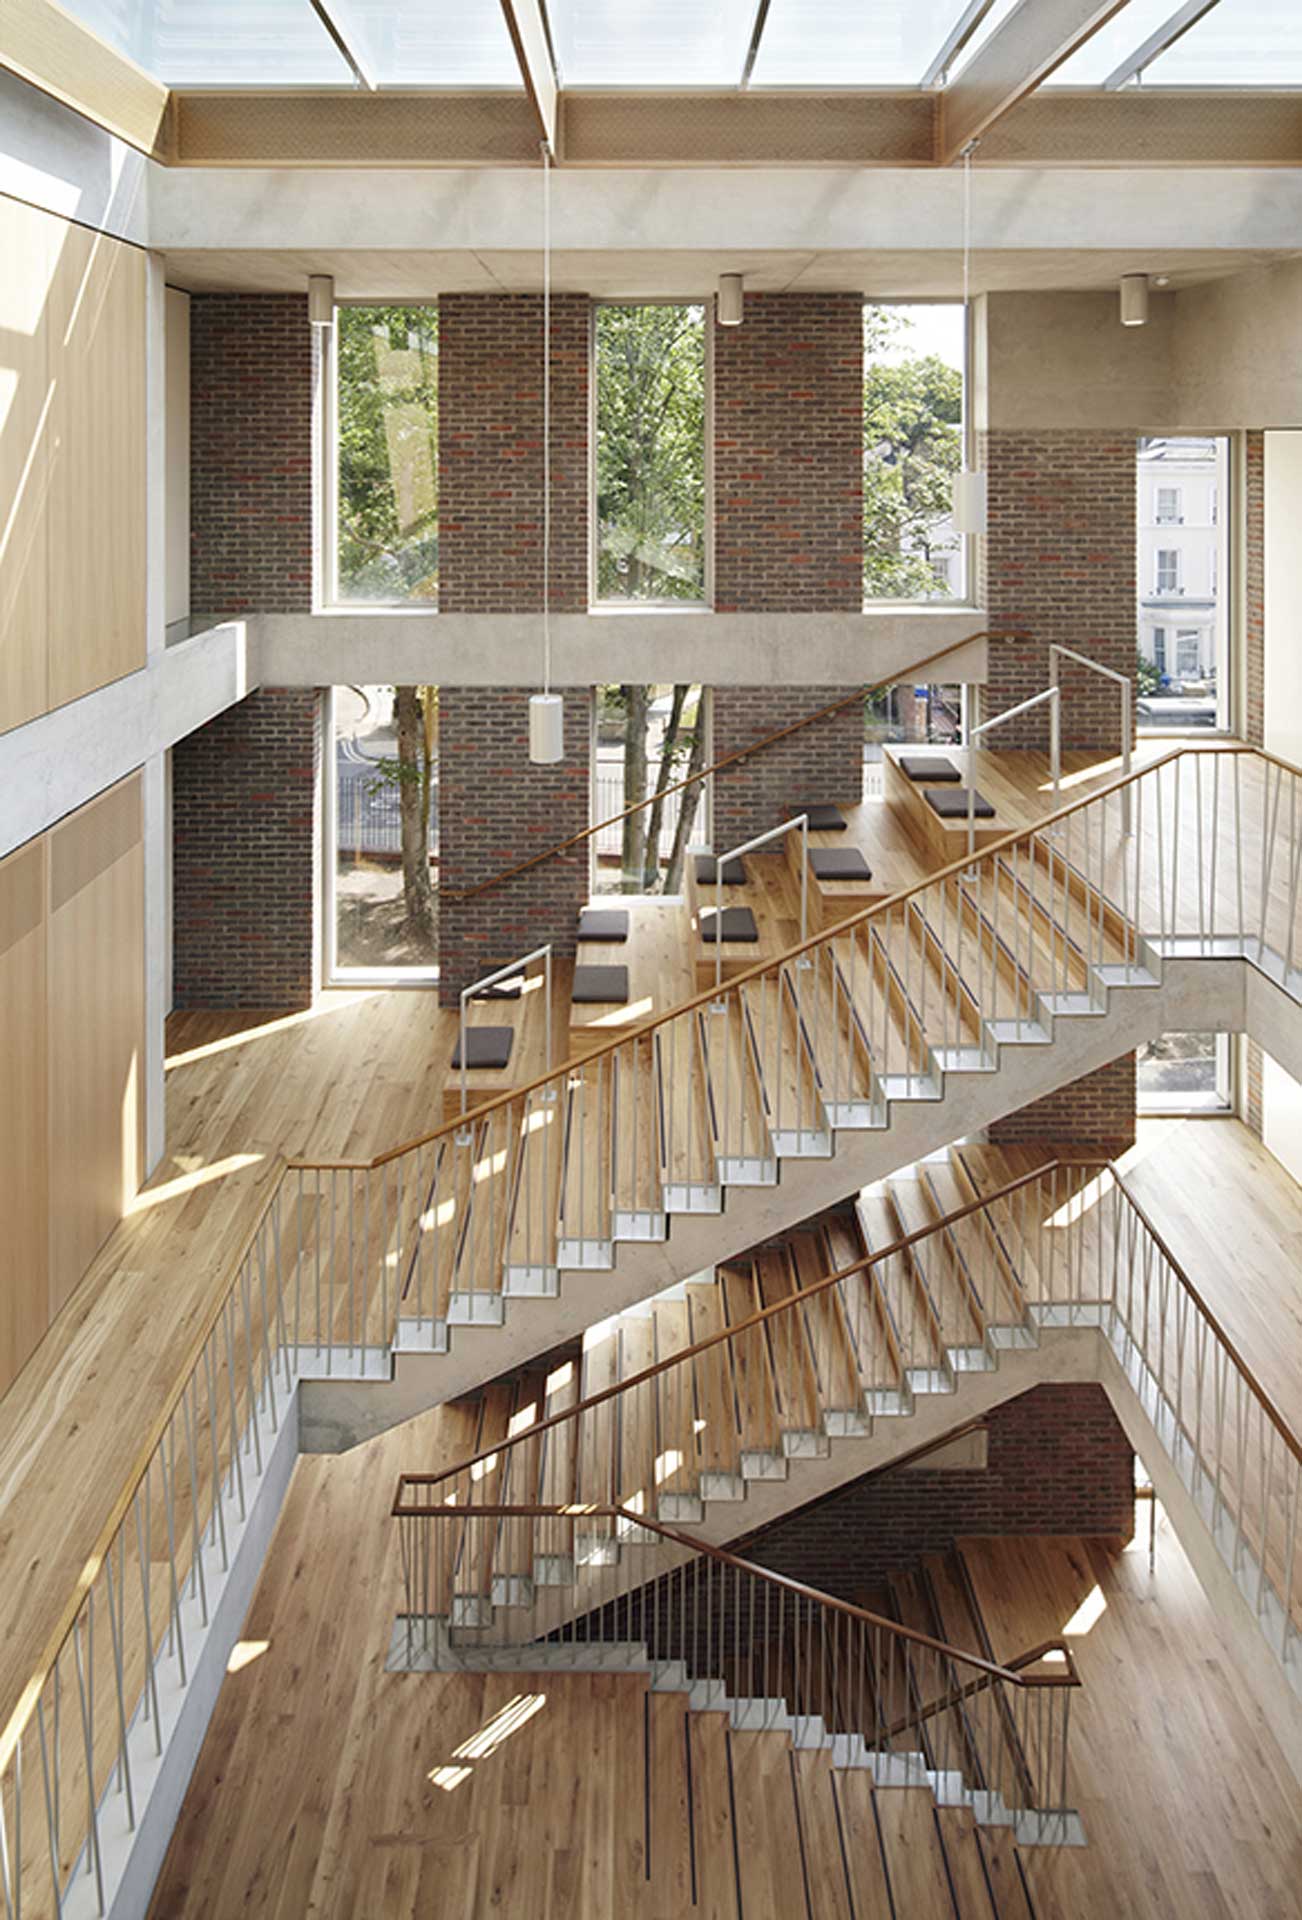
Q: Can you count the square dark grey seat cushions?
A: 10